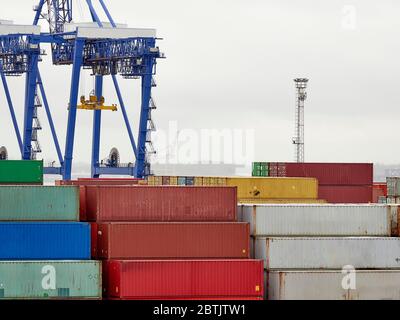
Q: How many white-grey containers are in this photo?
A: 3